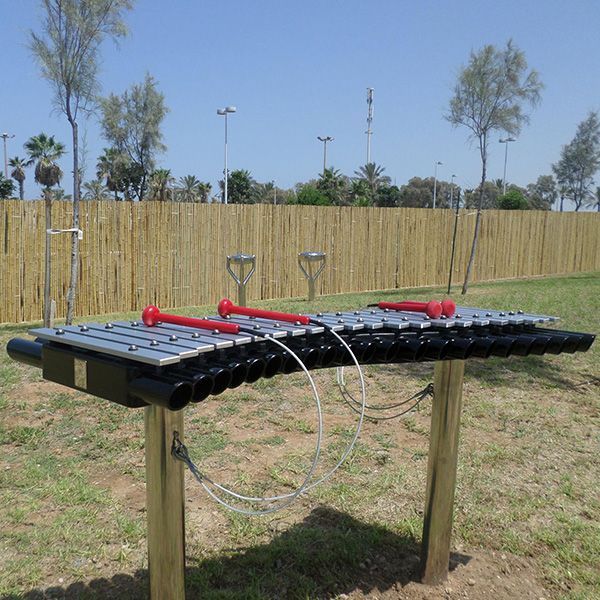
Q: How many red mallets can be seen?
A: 4